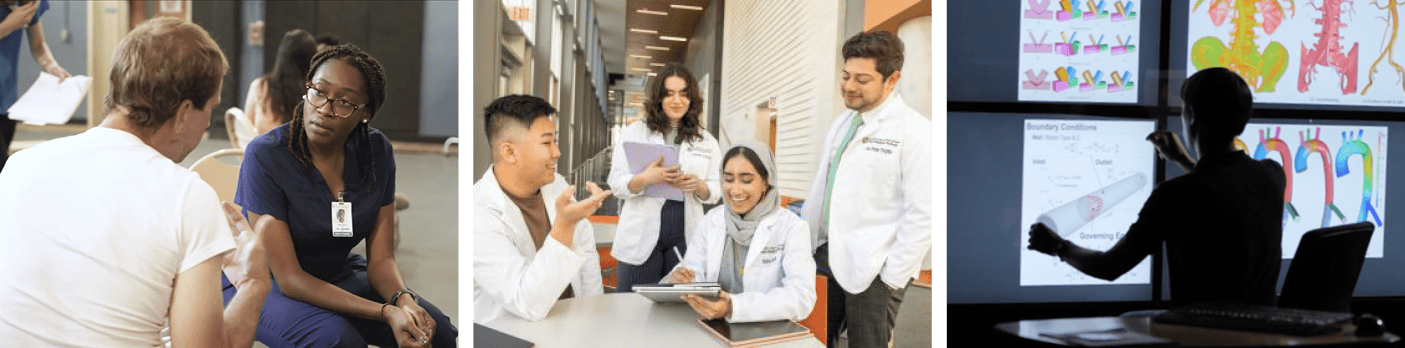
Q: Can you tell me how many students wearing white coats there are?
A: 4